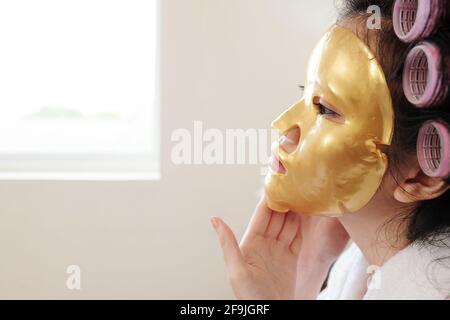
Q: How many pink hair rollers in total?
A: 3